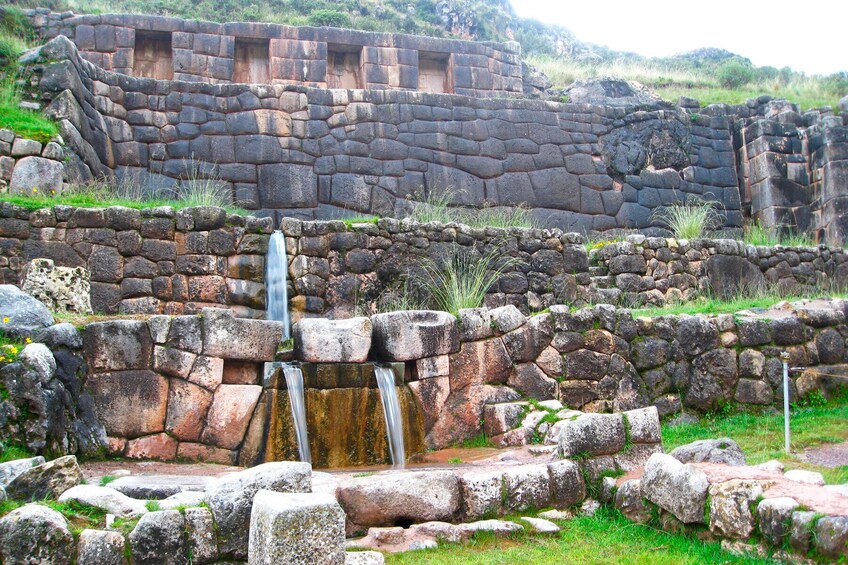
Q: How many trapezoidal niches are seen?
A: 4